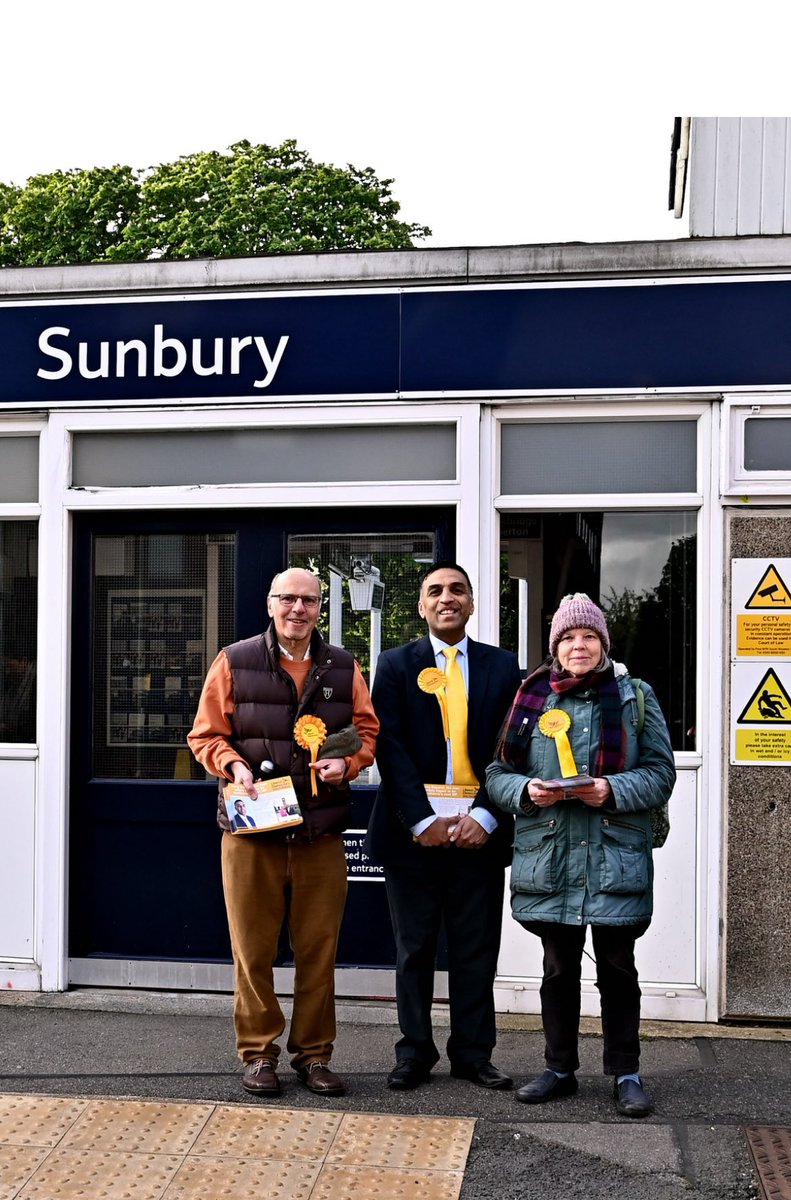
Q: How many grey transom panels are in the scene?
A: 4